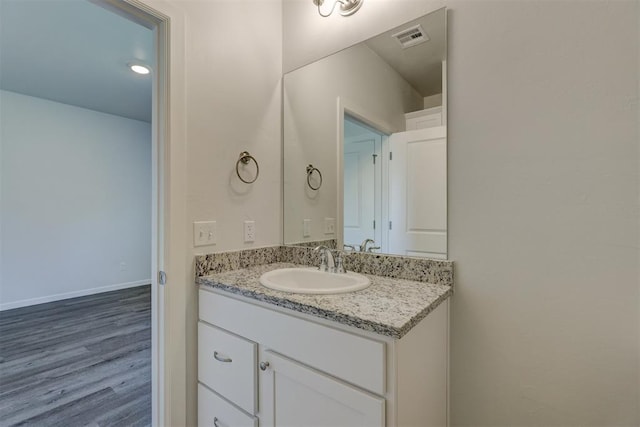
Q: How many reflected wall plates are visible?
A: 2